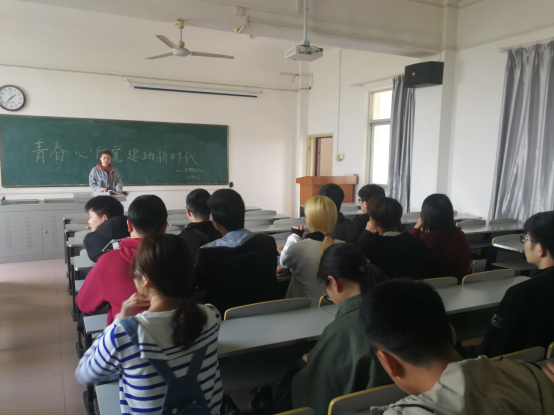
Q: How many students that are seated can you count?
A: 13